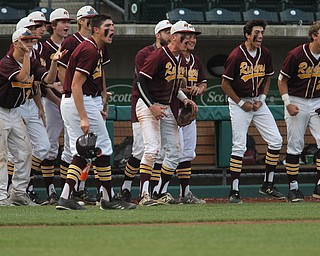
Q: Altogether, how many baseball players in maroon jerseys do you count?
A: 11